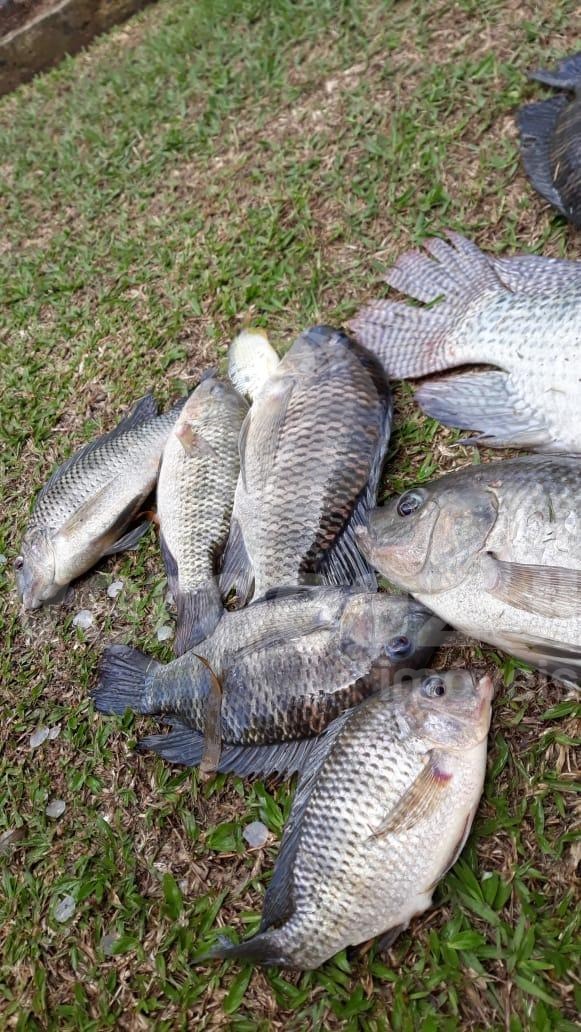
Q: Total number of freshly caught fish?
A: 9